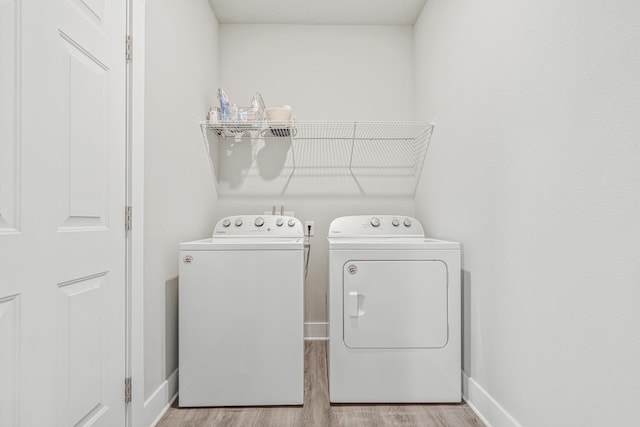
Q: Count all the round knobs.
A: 8